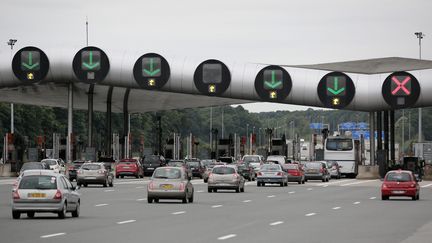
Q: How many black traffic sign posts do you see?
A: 7